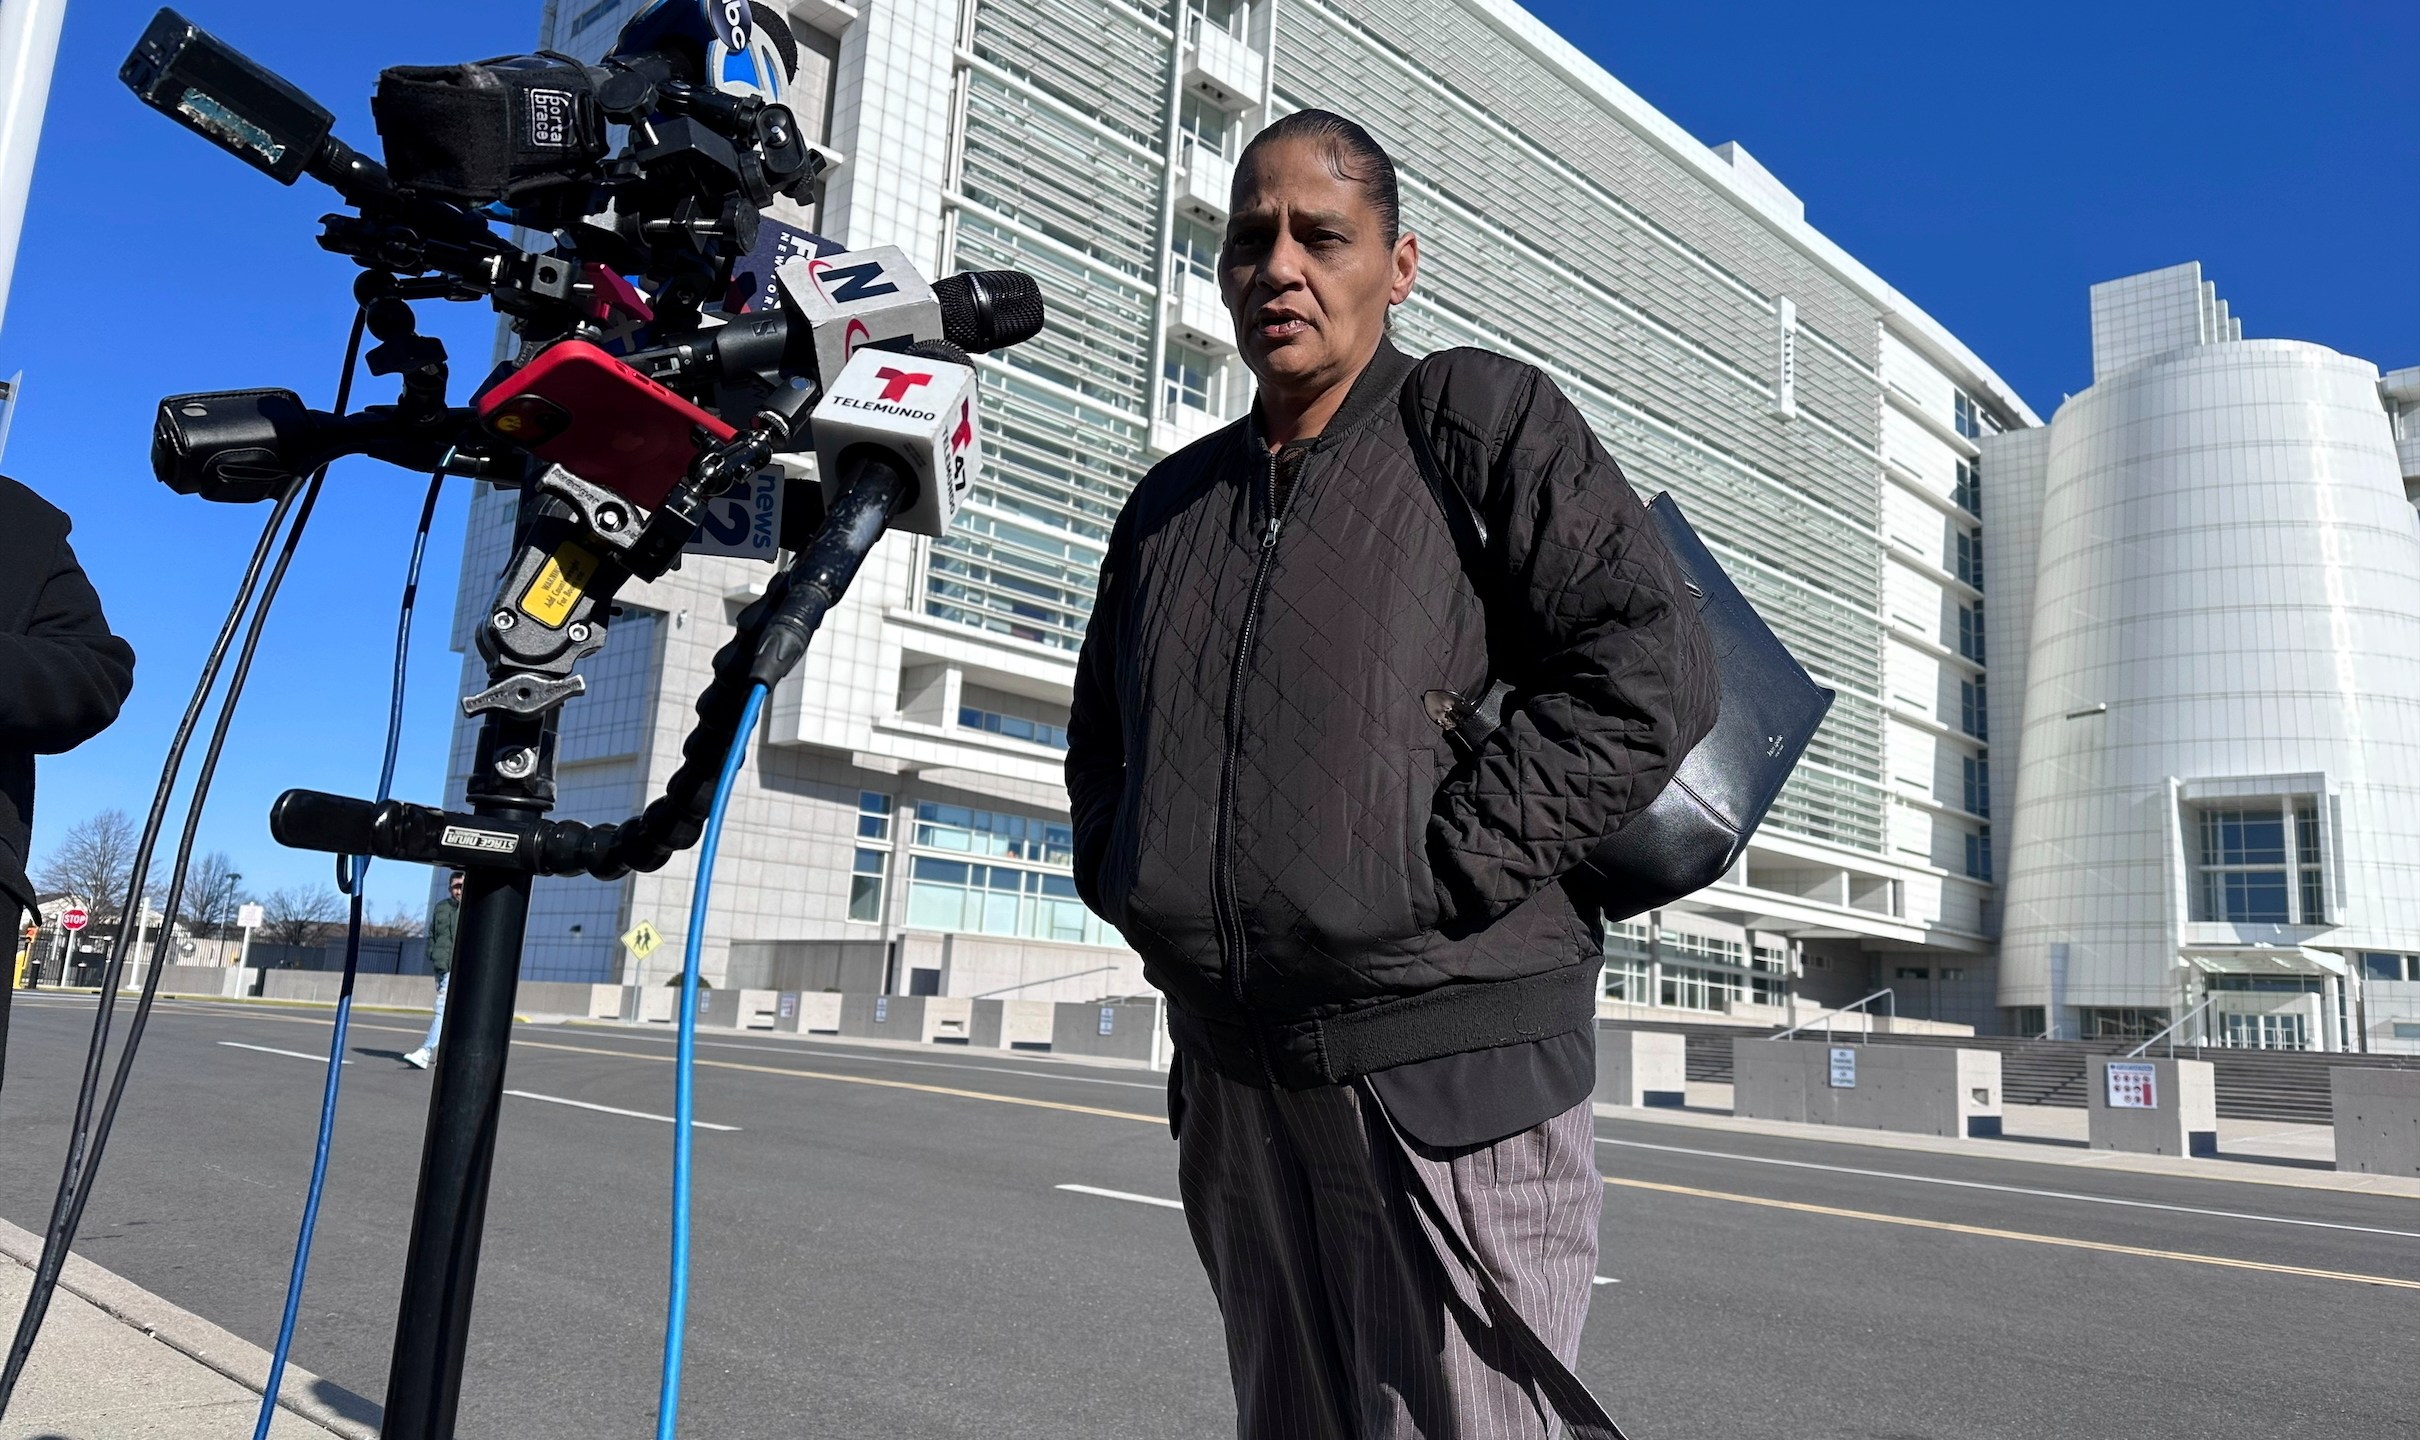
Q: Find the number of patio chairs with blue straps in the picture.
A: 0